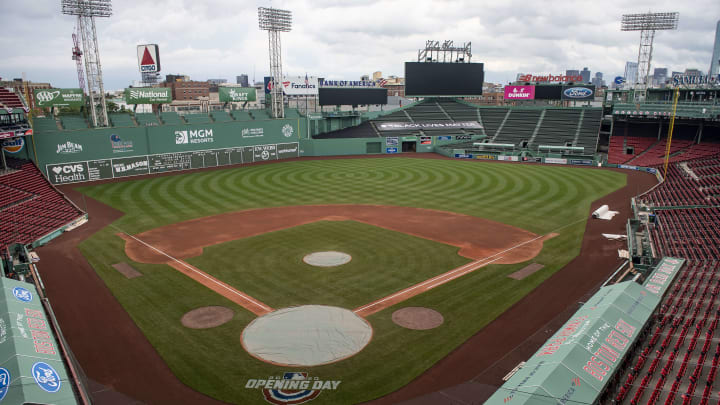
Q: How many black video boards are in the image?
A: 3